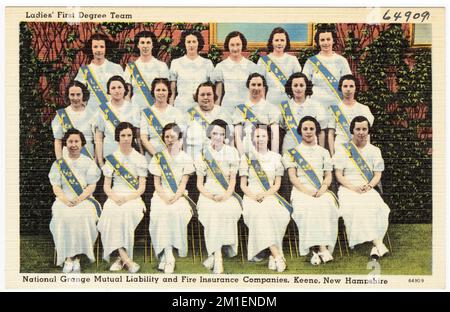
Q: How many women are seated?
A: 7